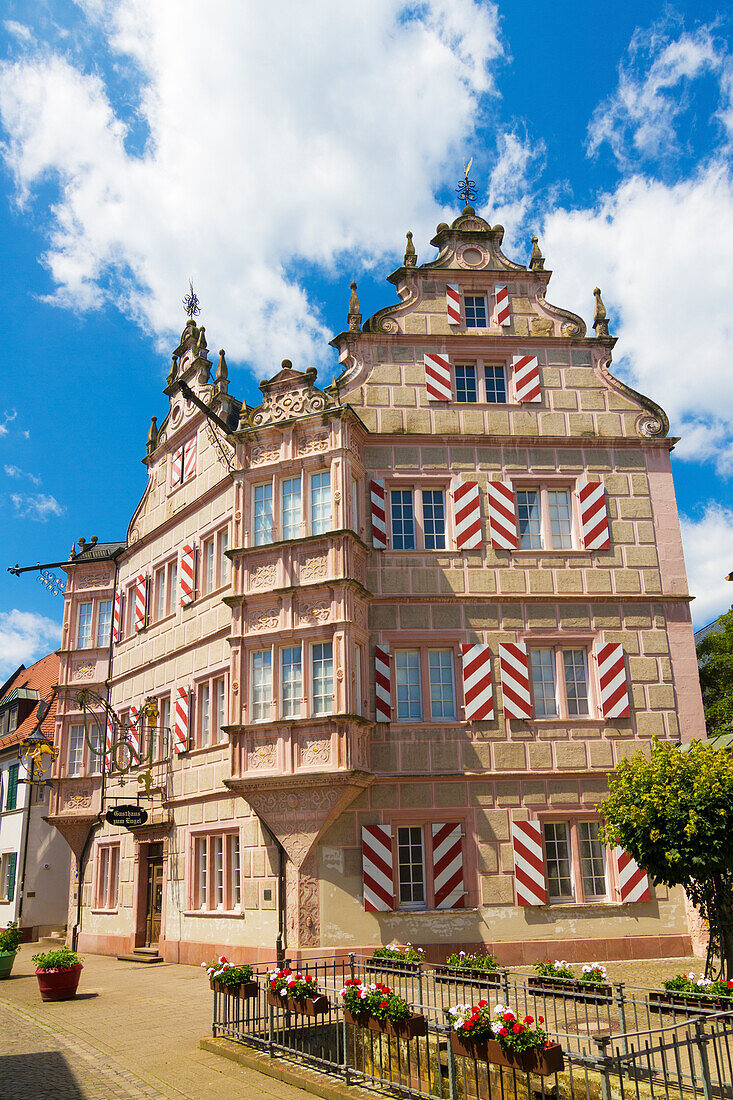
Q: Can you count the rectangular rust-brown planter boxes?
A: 8